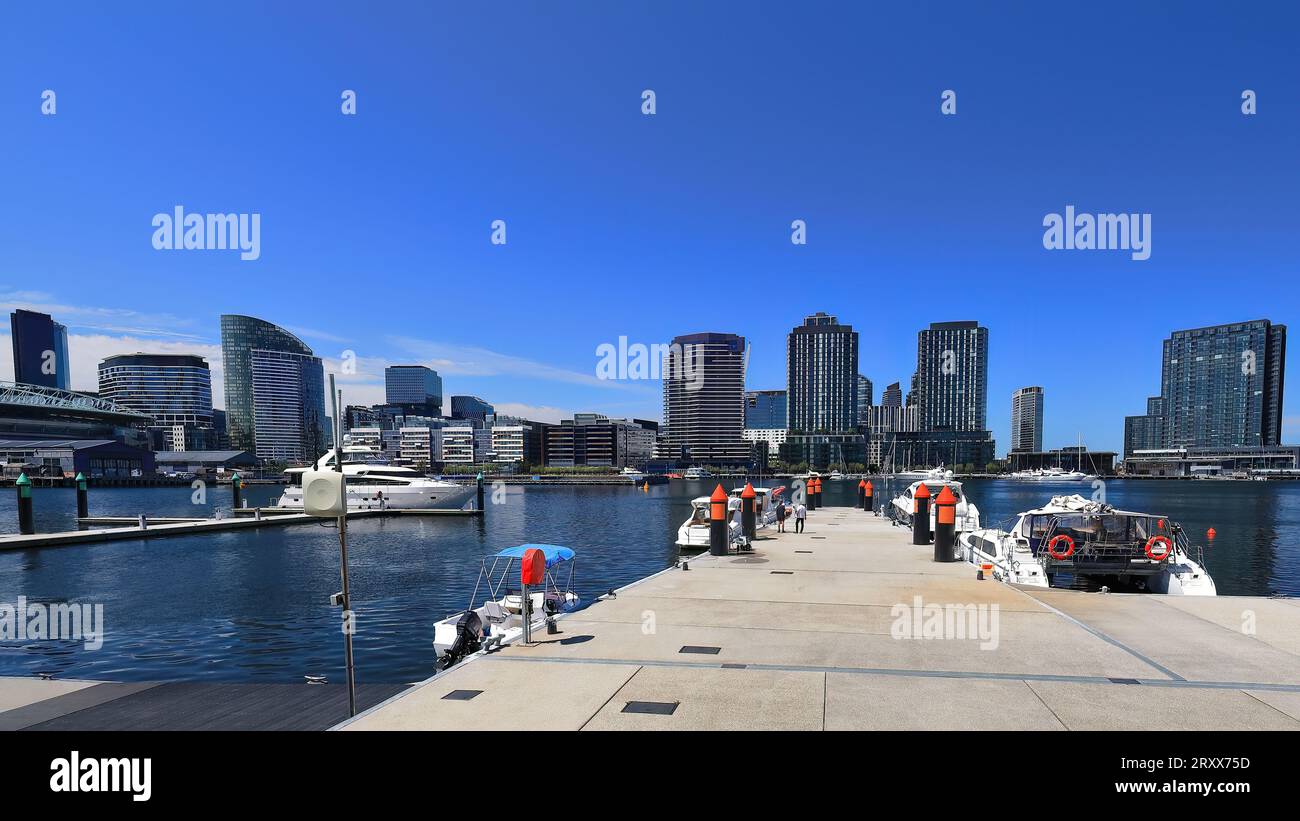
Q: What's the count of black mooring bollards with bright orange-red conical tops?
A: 8